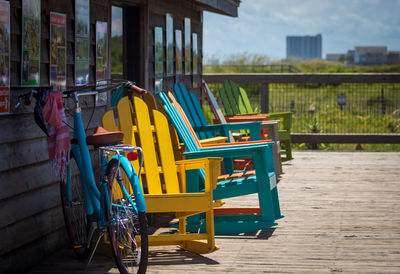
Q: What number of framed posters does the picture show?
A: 10